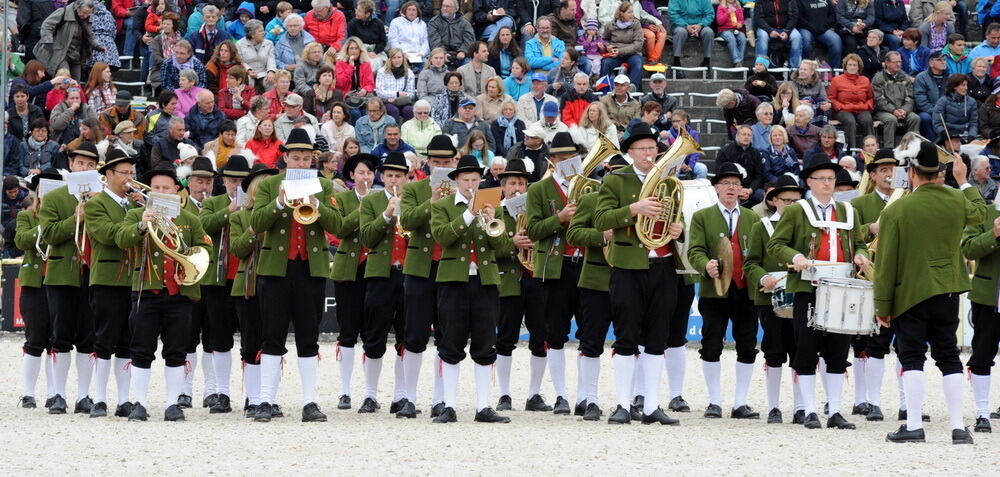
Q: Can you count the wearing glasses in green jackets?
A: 5